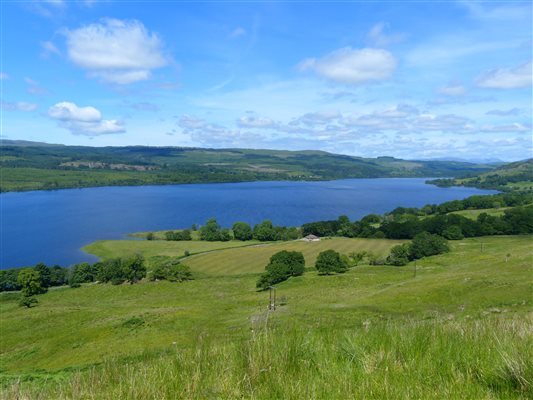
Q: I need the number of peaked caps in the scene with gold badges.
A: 0